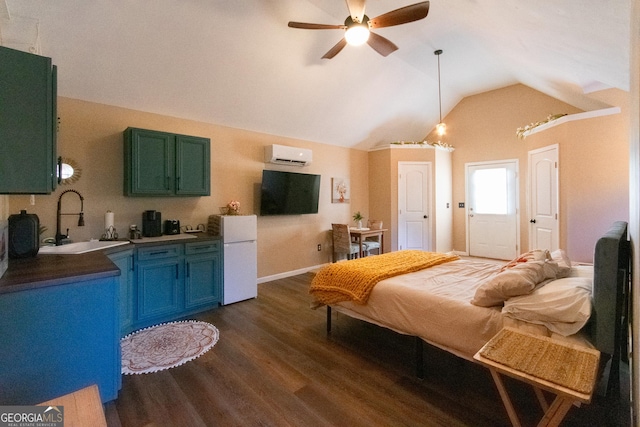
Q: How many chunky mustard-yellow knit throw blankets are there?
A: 1